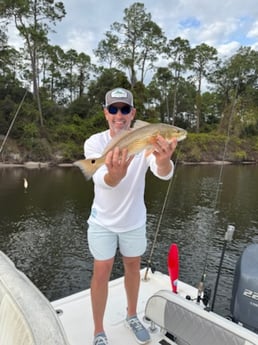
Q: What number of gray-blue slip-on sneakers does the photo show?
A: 2